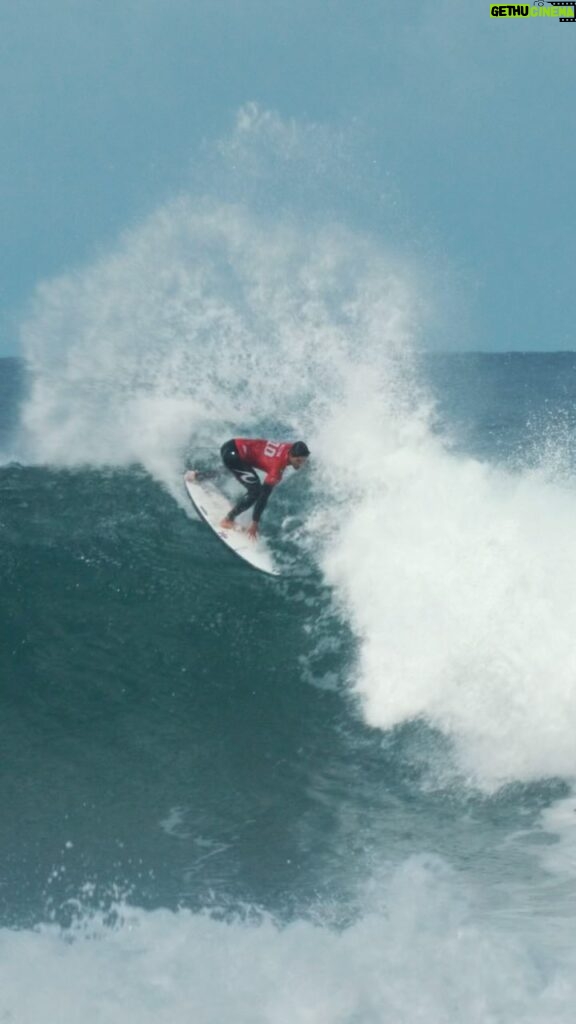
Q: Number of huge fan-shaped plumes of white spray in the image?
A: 1